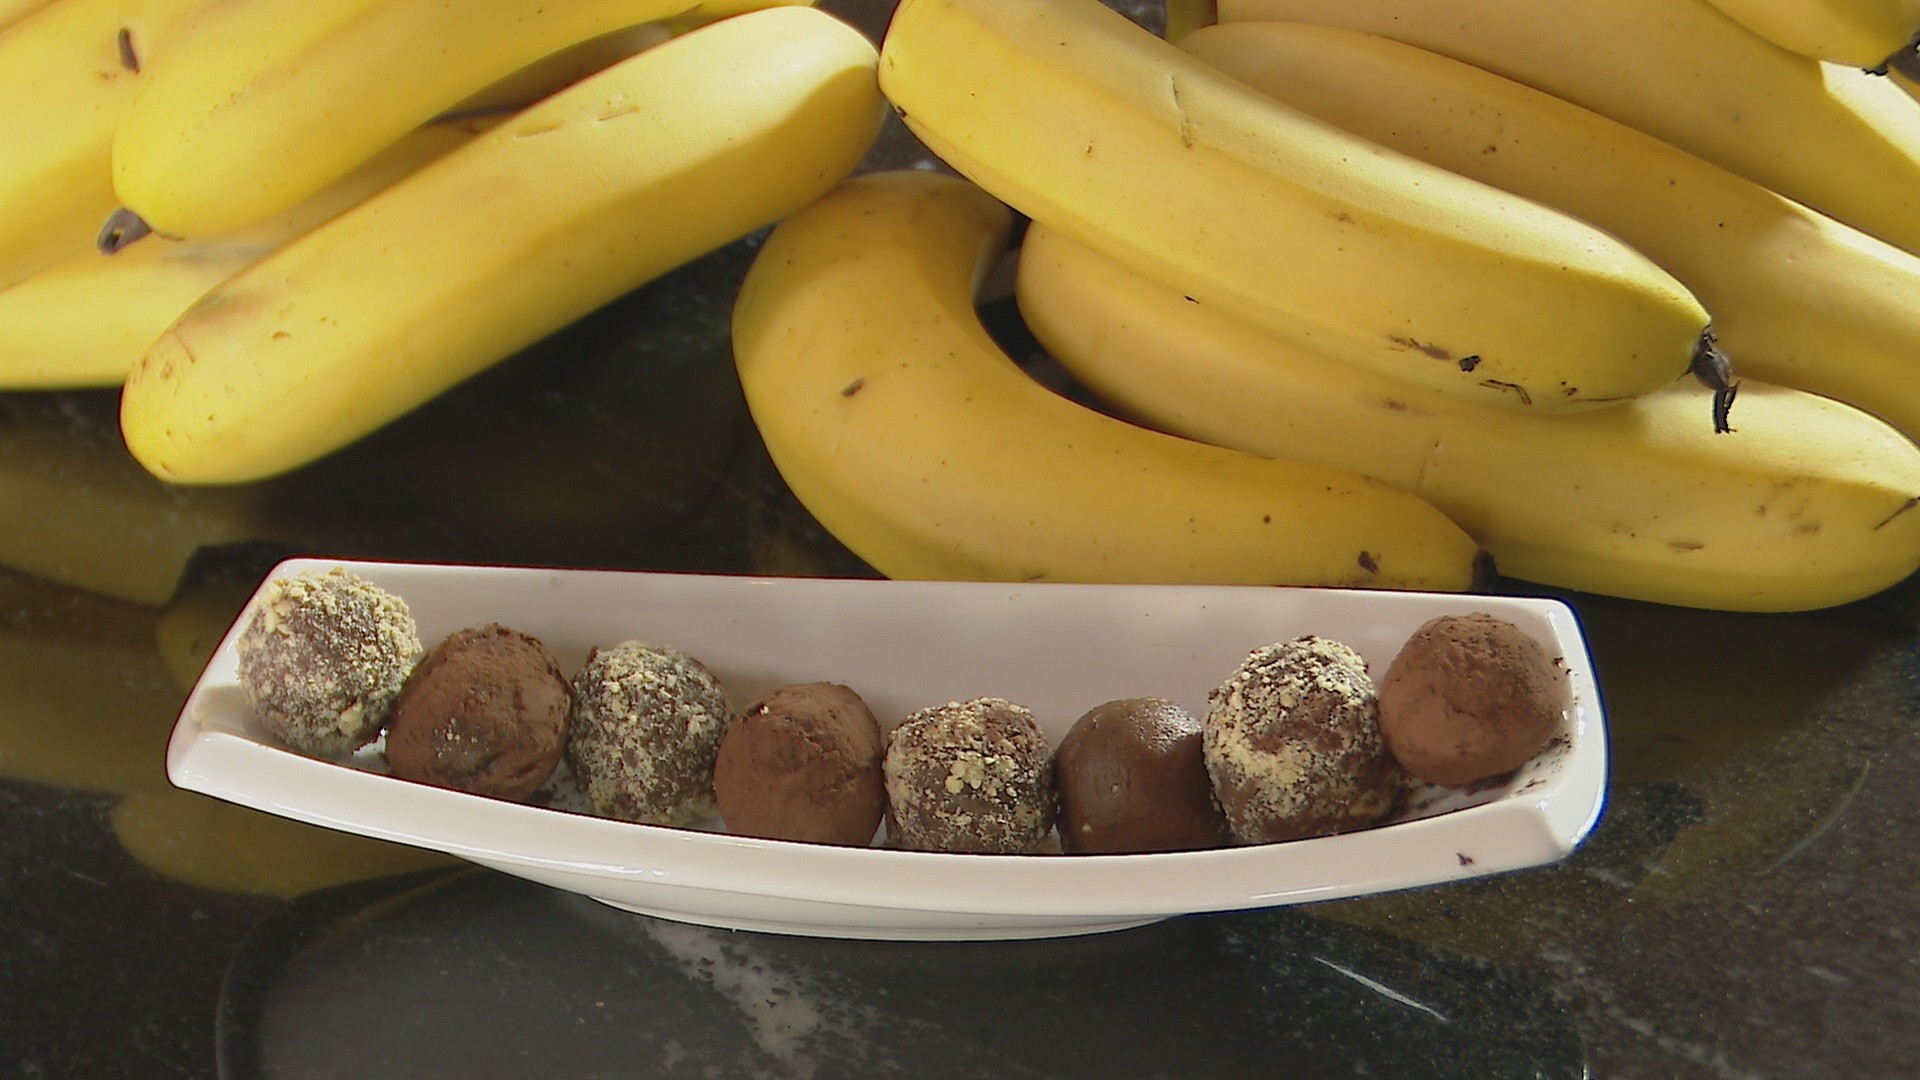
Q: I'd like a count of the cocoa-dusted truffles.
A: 3